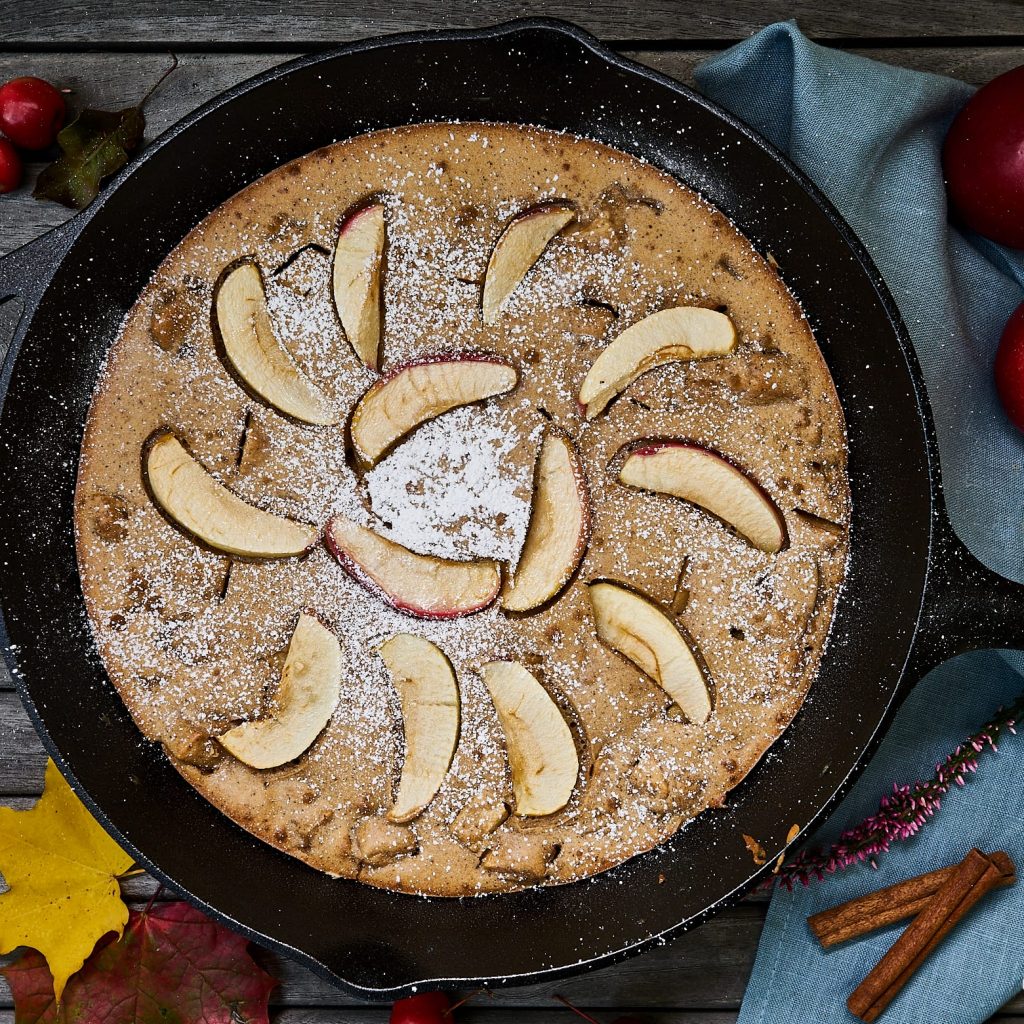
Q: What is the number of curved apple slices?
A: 13